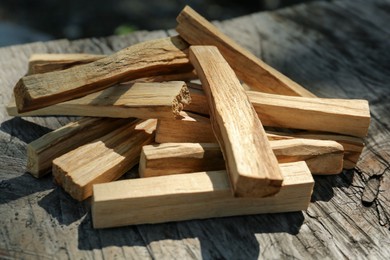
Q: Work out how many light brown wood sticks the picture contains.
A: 11